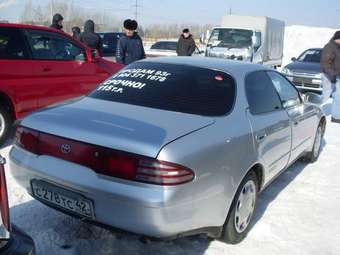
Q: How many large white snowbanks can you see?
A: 1